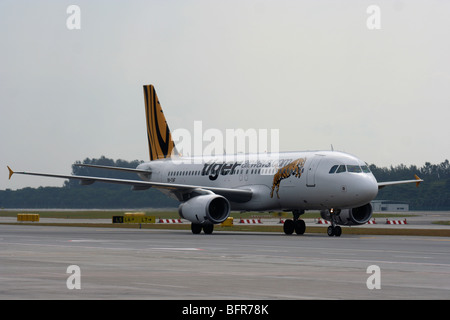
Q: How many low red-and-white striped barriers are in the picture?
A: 6